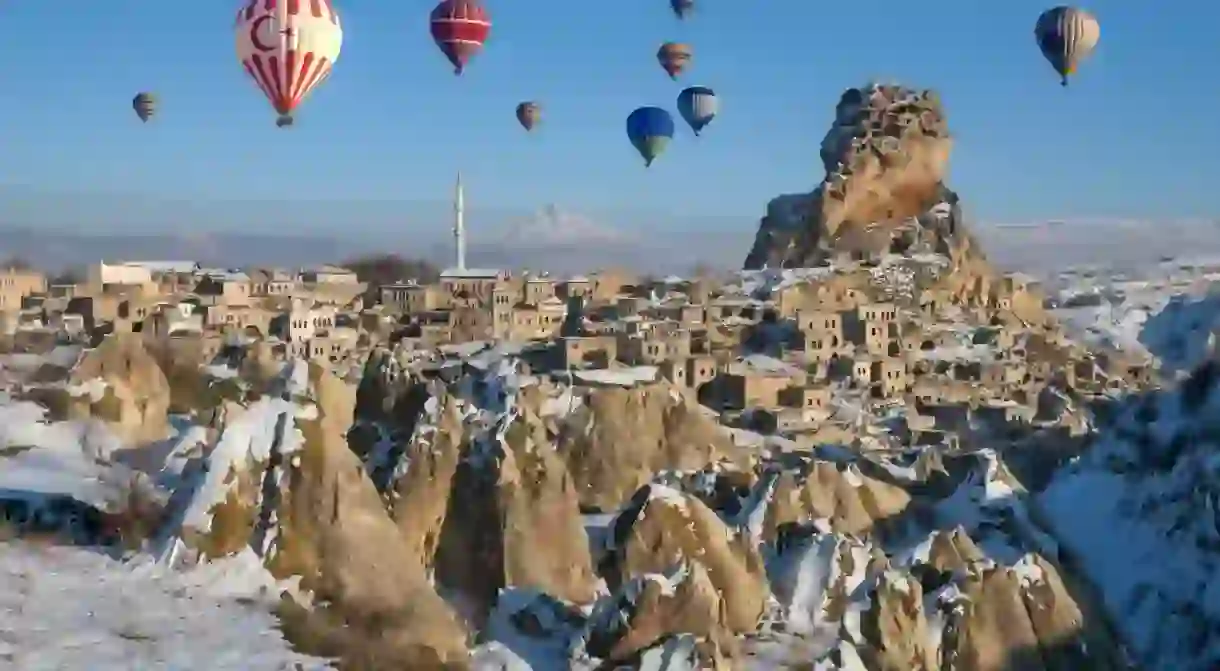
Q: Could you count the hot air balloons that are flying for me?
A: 9